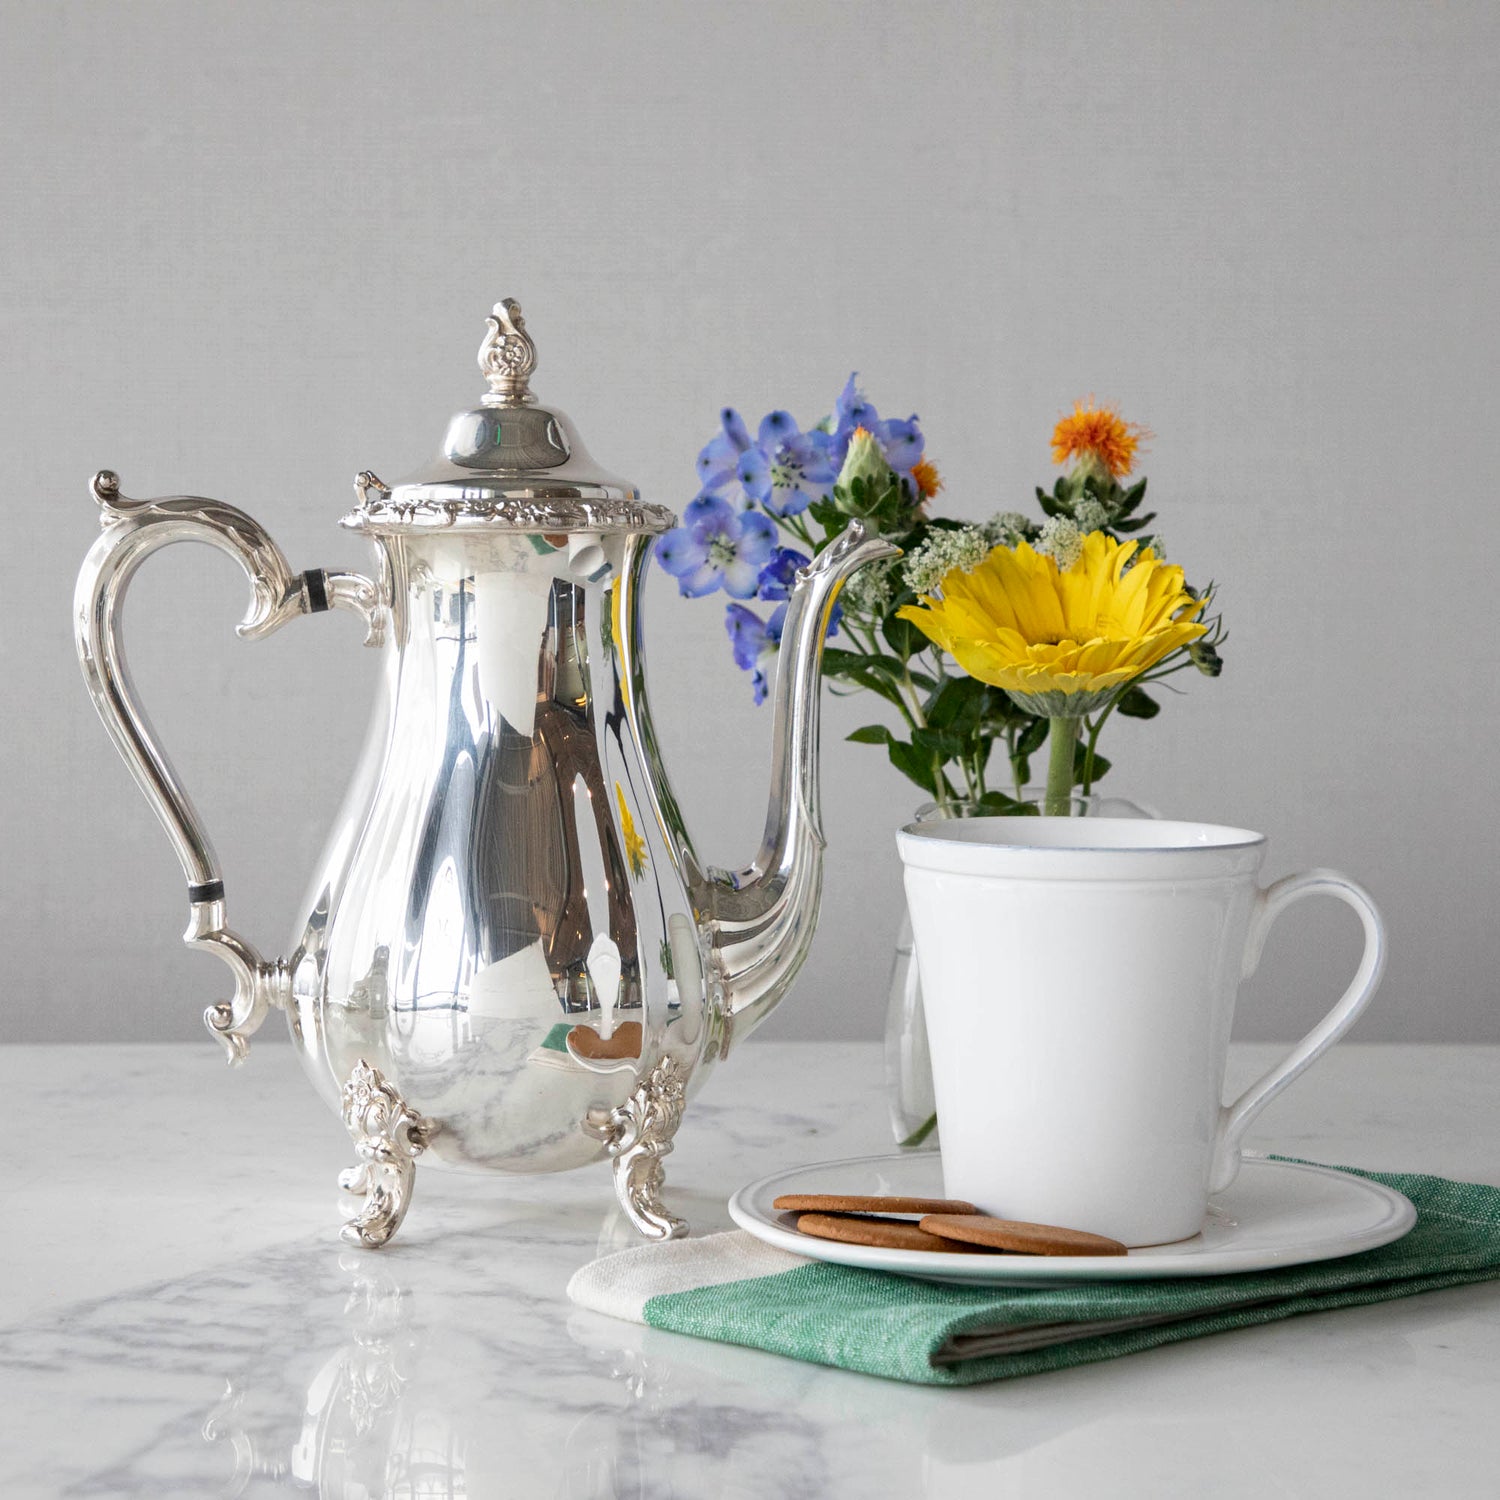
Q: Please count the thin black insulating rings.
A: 2